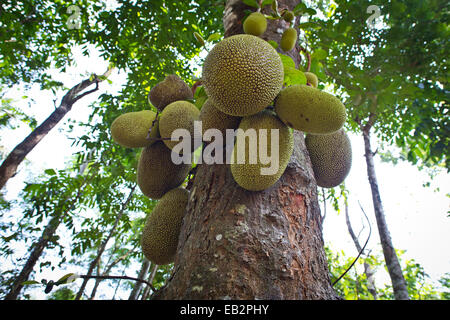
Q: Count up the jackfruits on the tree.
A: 14